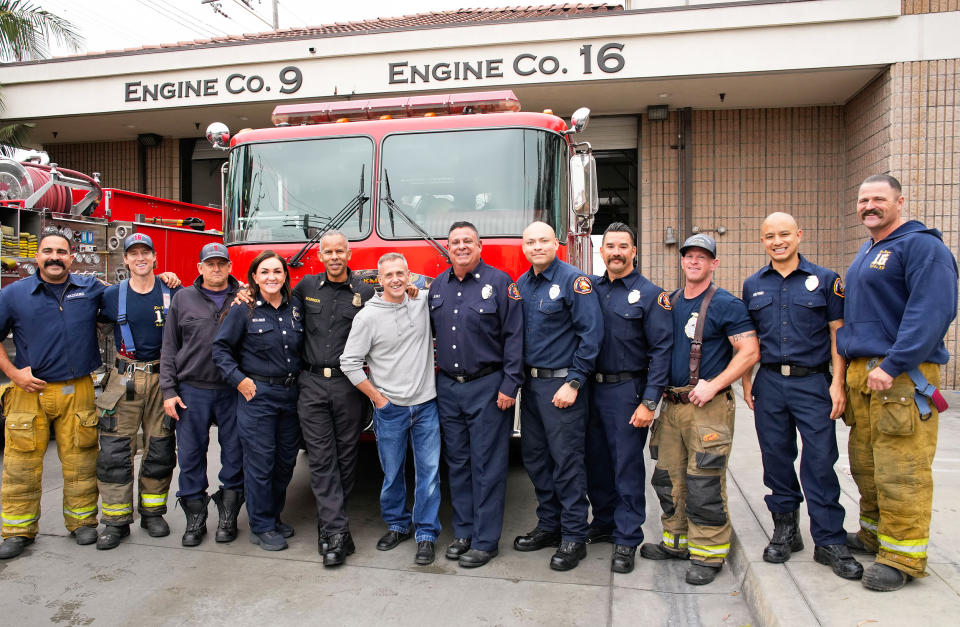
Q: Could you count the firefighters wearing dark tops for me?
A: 11